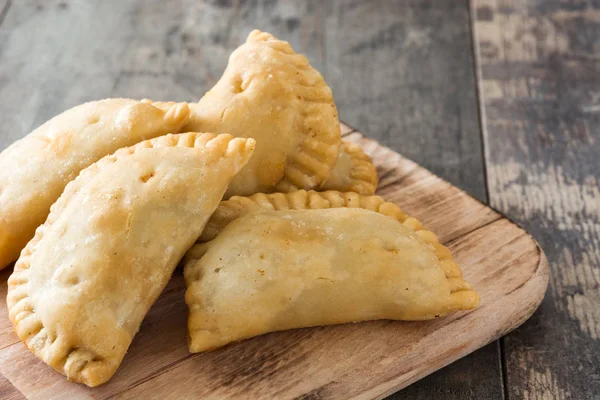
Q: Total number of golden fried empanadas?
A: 5